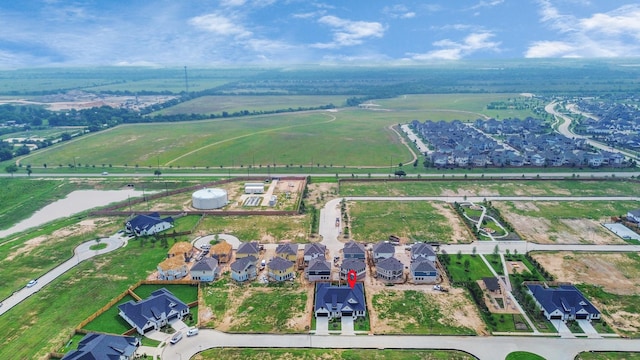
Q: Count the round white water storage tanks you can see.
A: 1